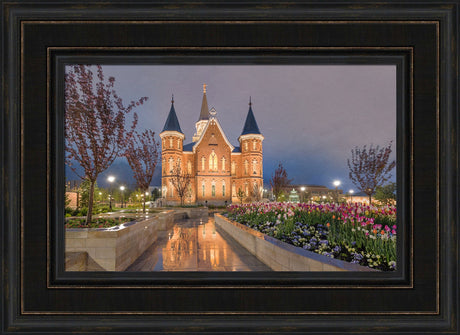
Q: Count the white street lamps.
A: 5